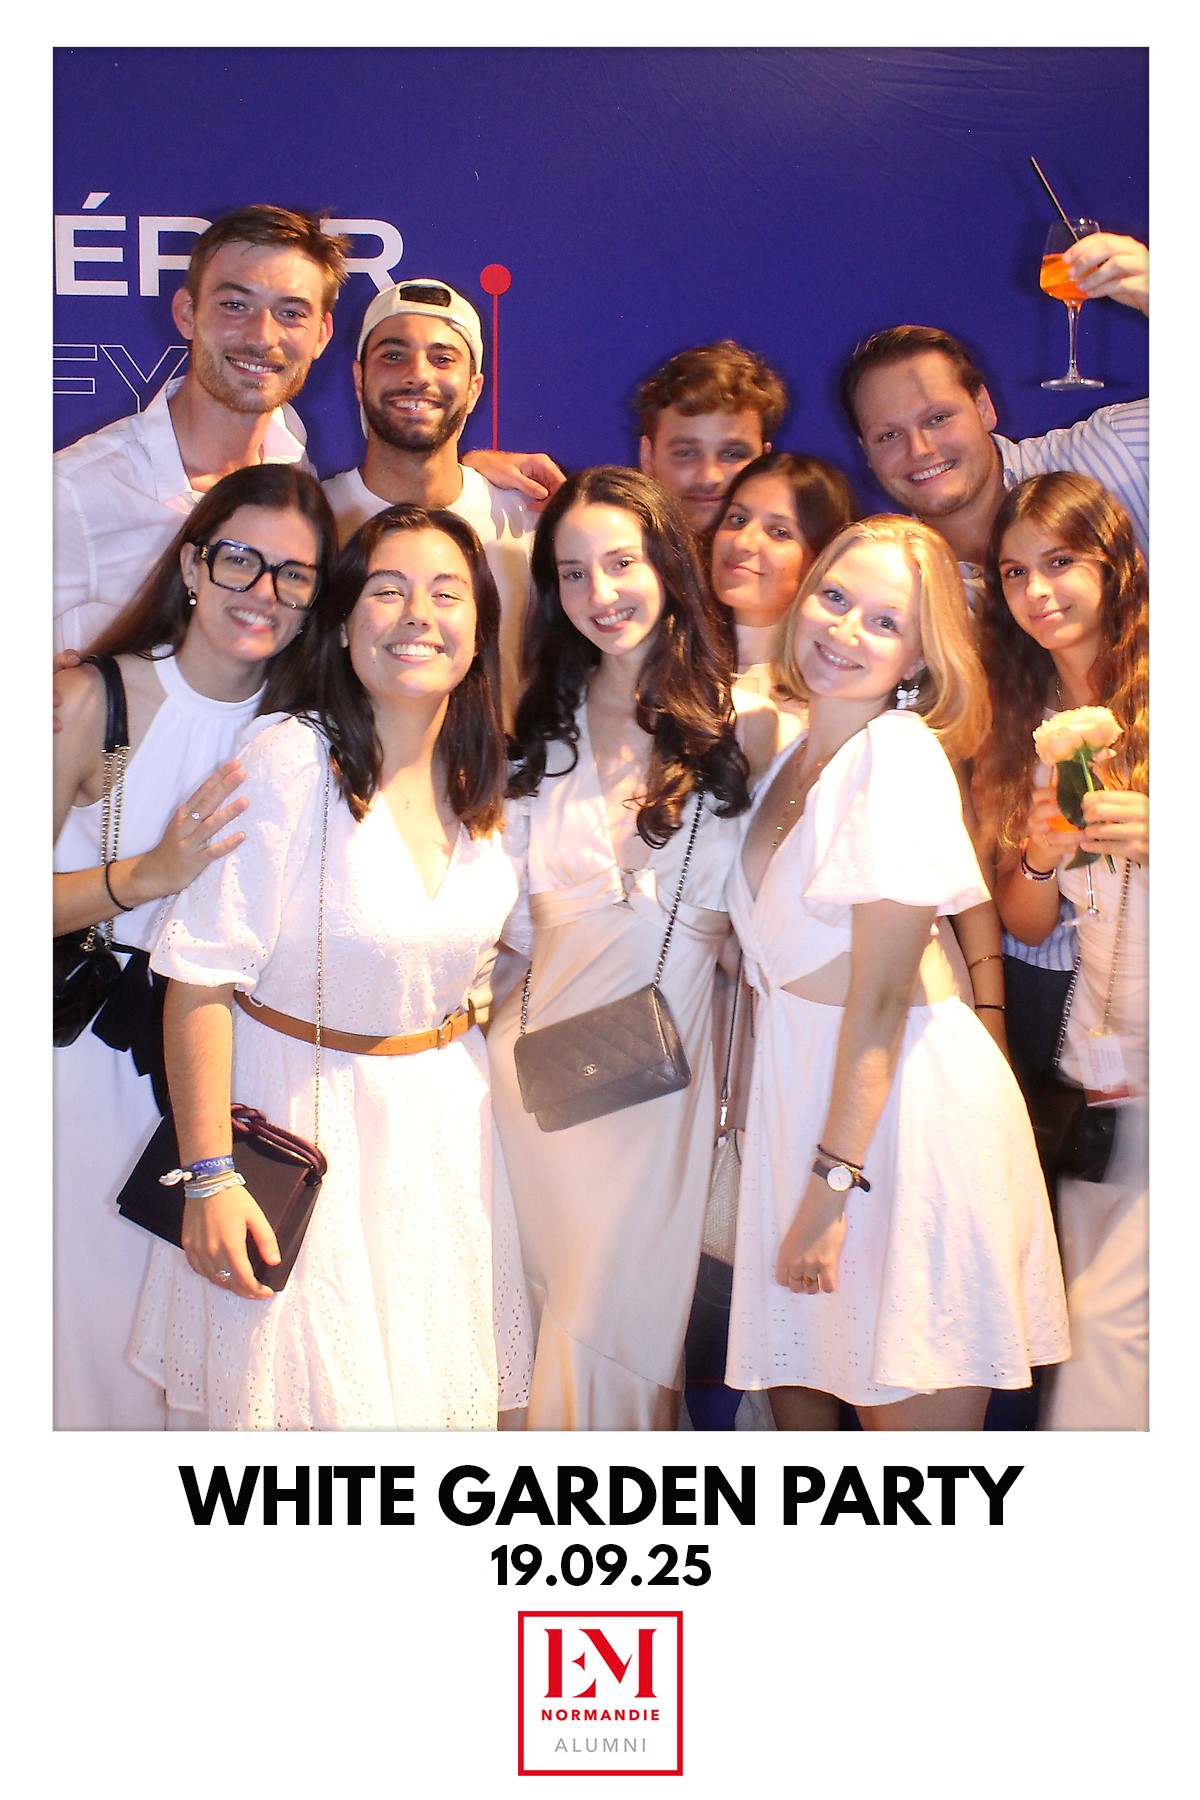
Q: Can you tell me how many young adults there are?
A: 10